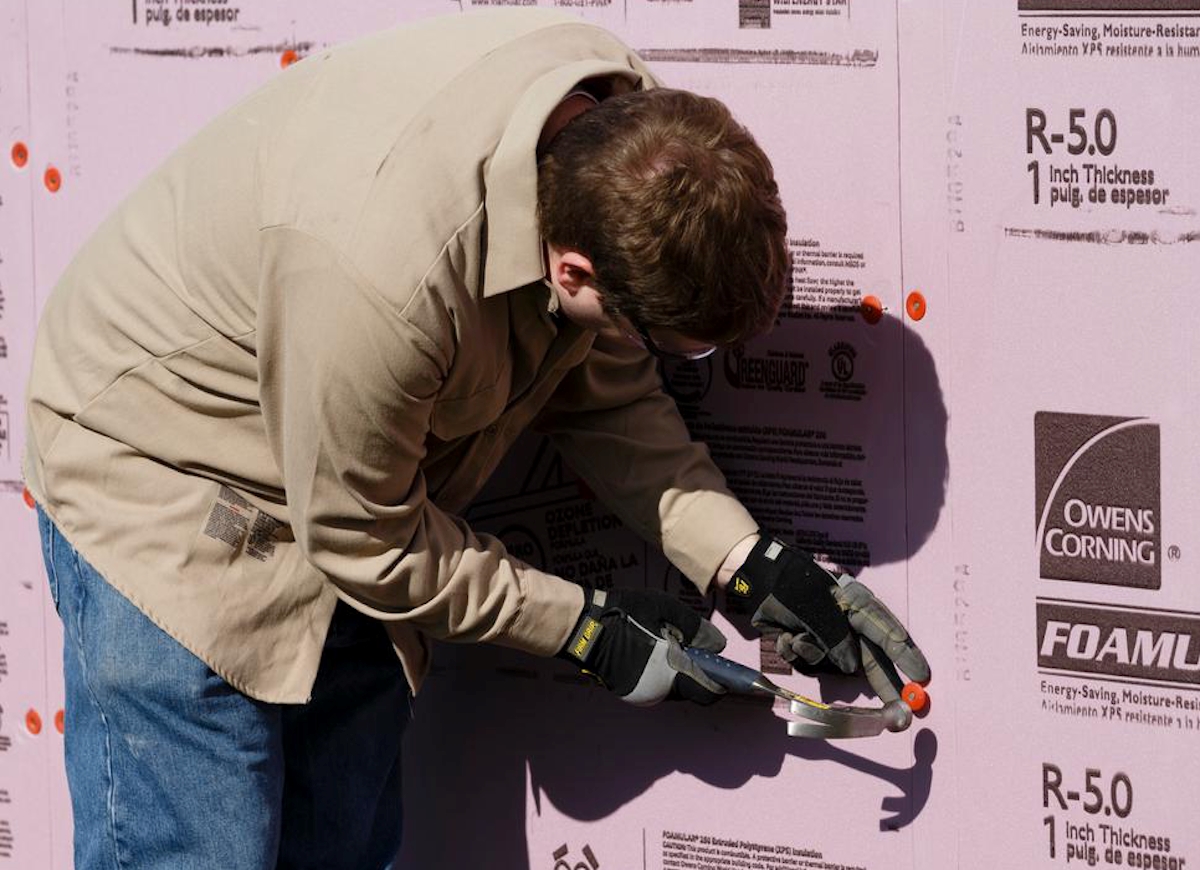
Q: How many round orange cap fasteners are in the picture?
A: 9